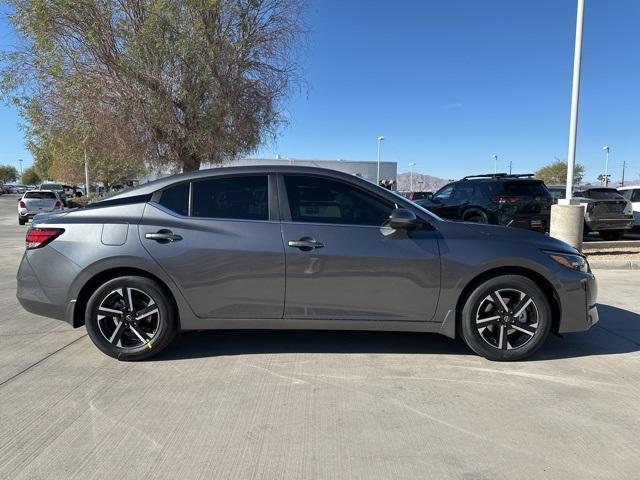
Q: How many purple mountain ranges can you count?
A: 1